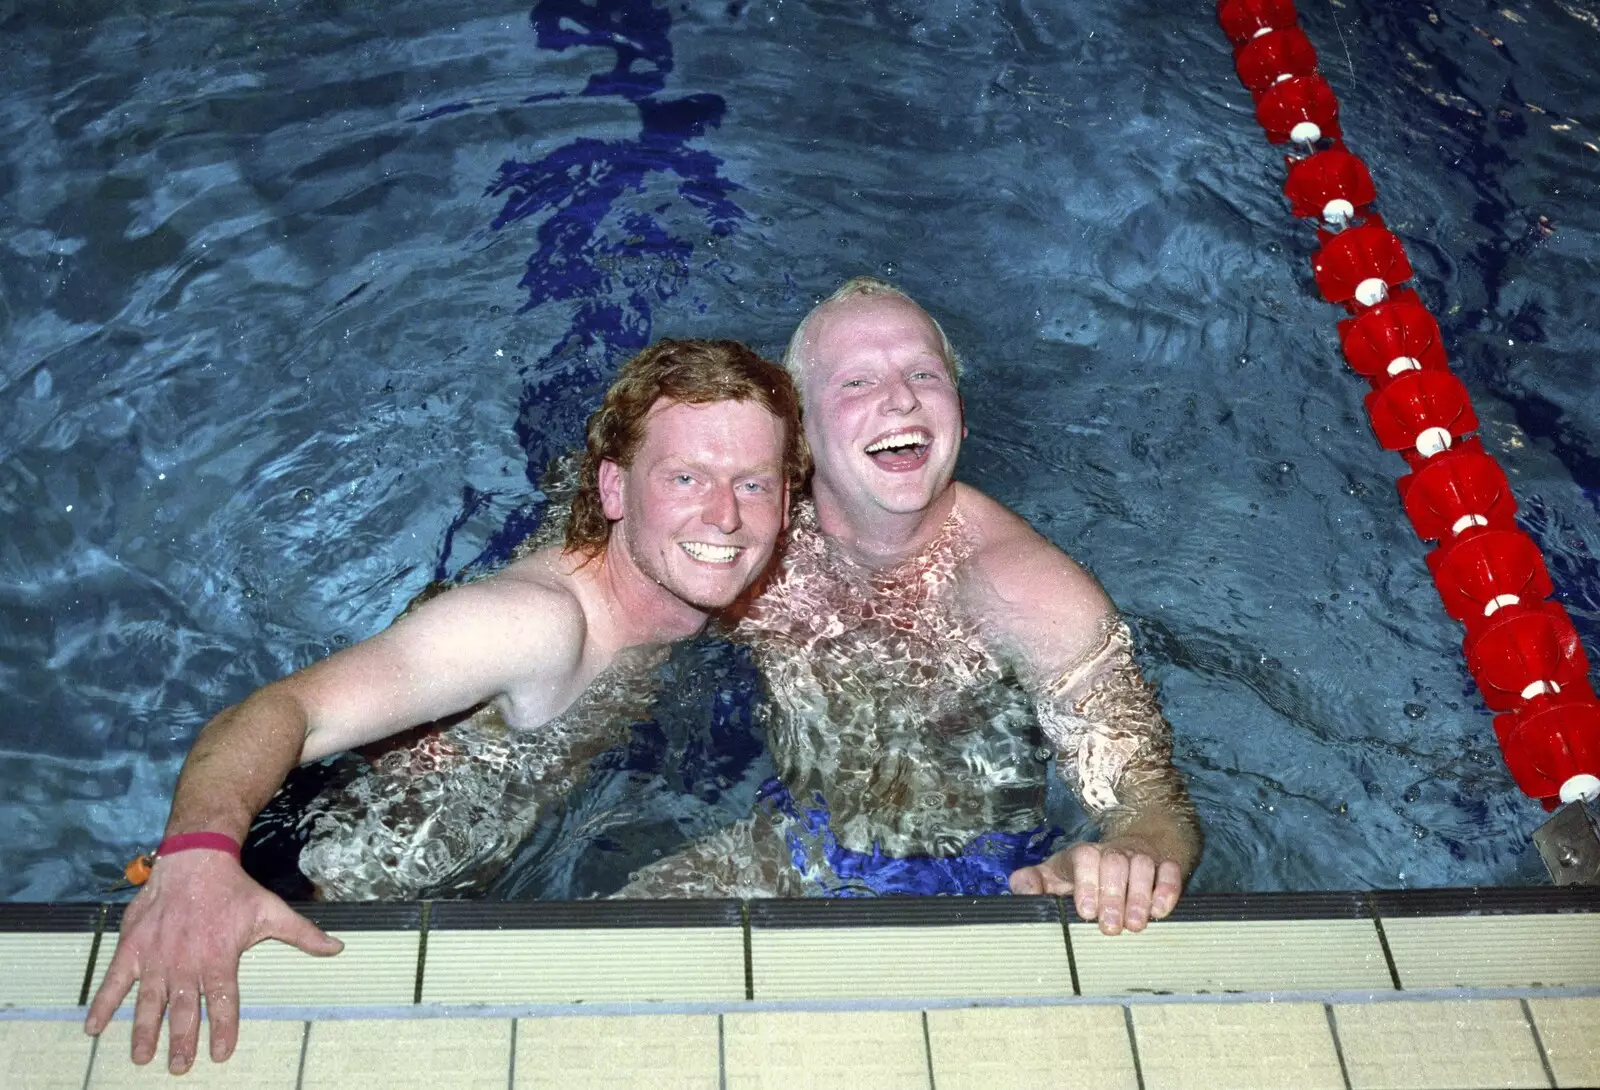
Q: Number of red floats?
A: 11